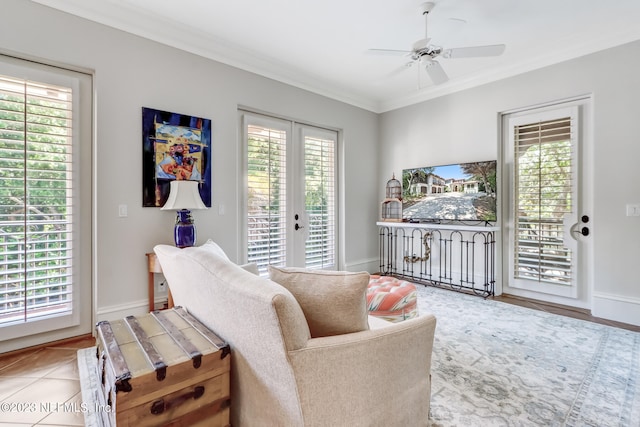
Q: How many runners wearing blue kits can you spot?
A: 0